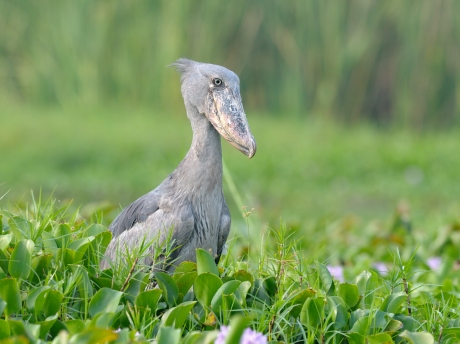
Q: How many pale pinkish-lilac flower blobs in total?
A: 5